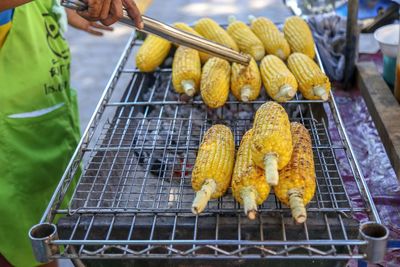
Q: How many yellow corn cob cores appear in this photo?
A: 15